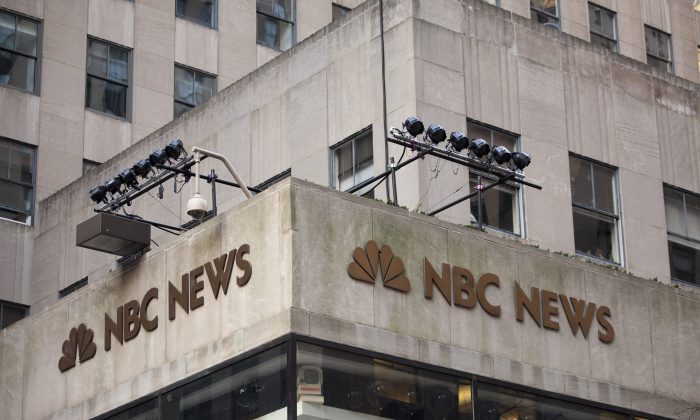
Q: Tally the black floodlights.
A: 12